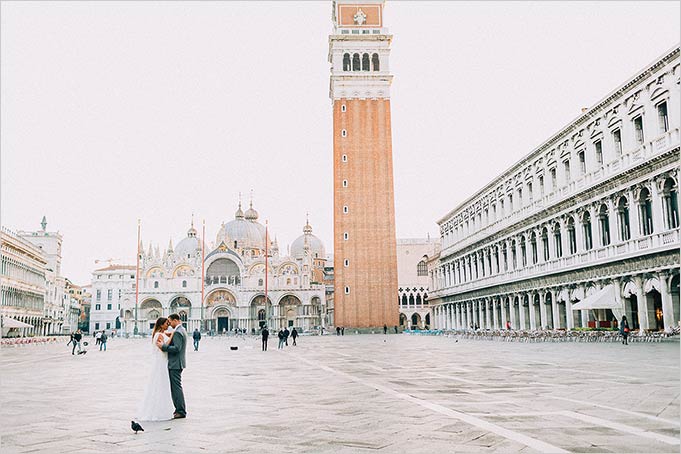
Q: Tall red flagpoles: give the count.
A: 3